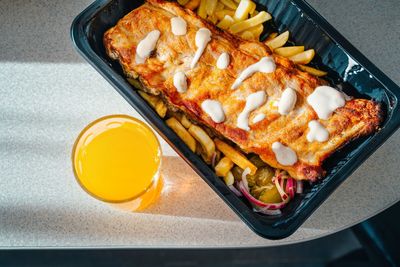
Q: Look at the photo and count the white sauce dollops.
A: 13